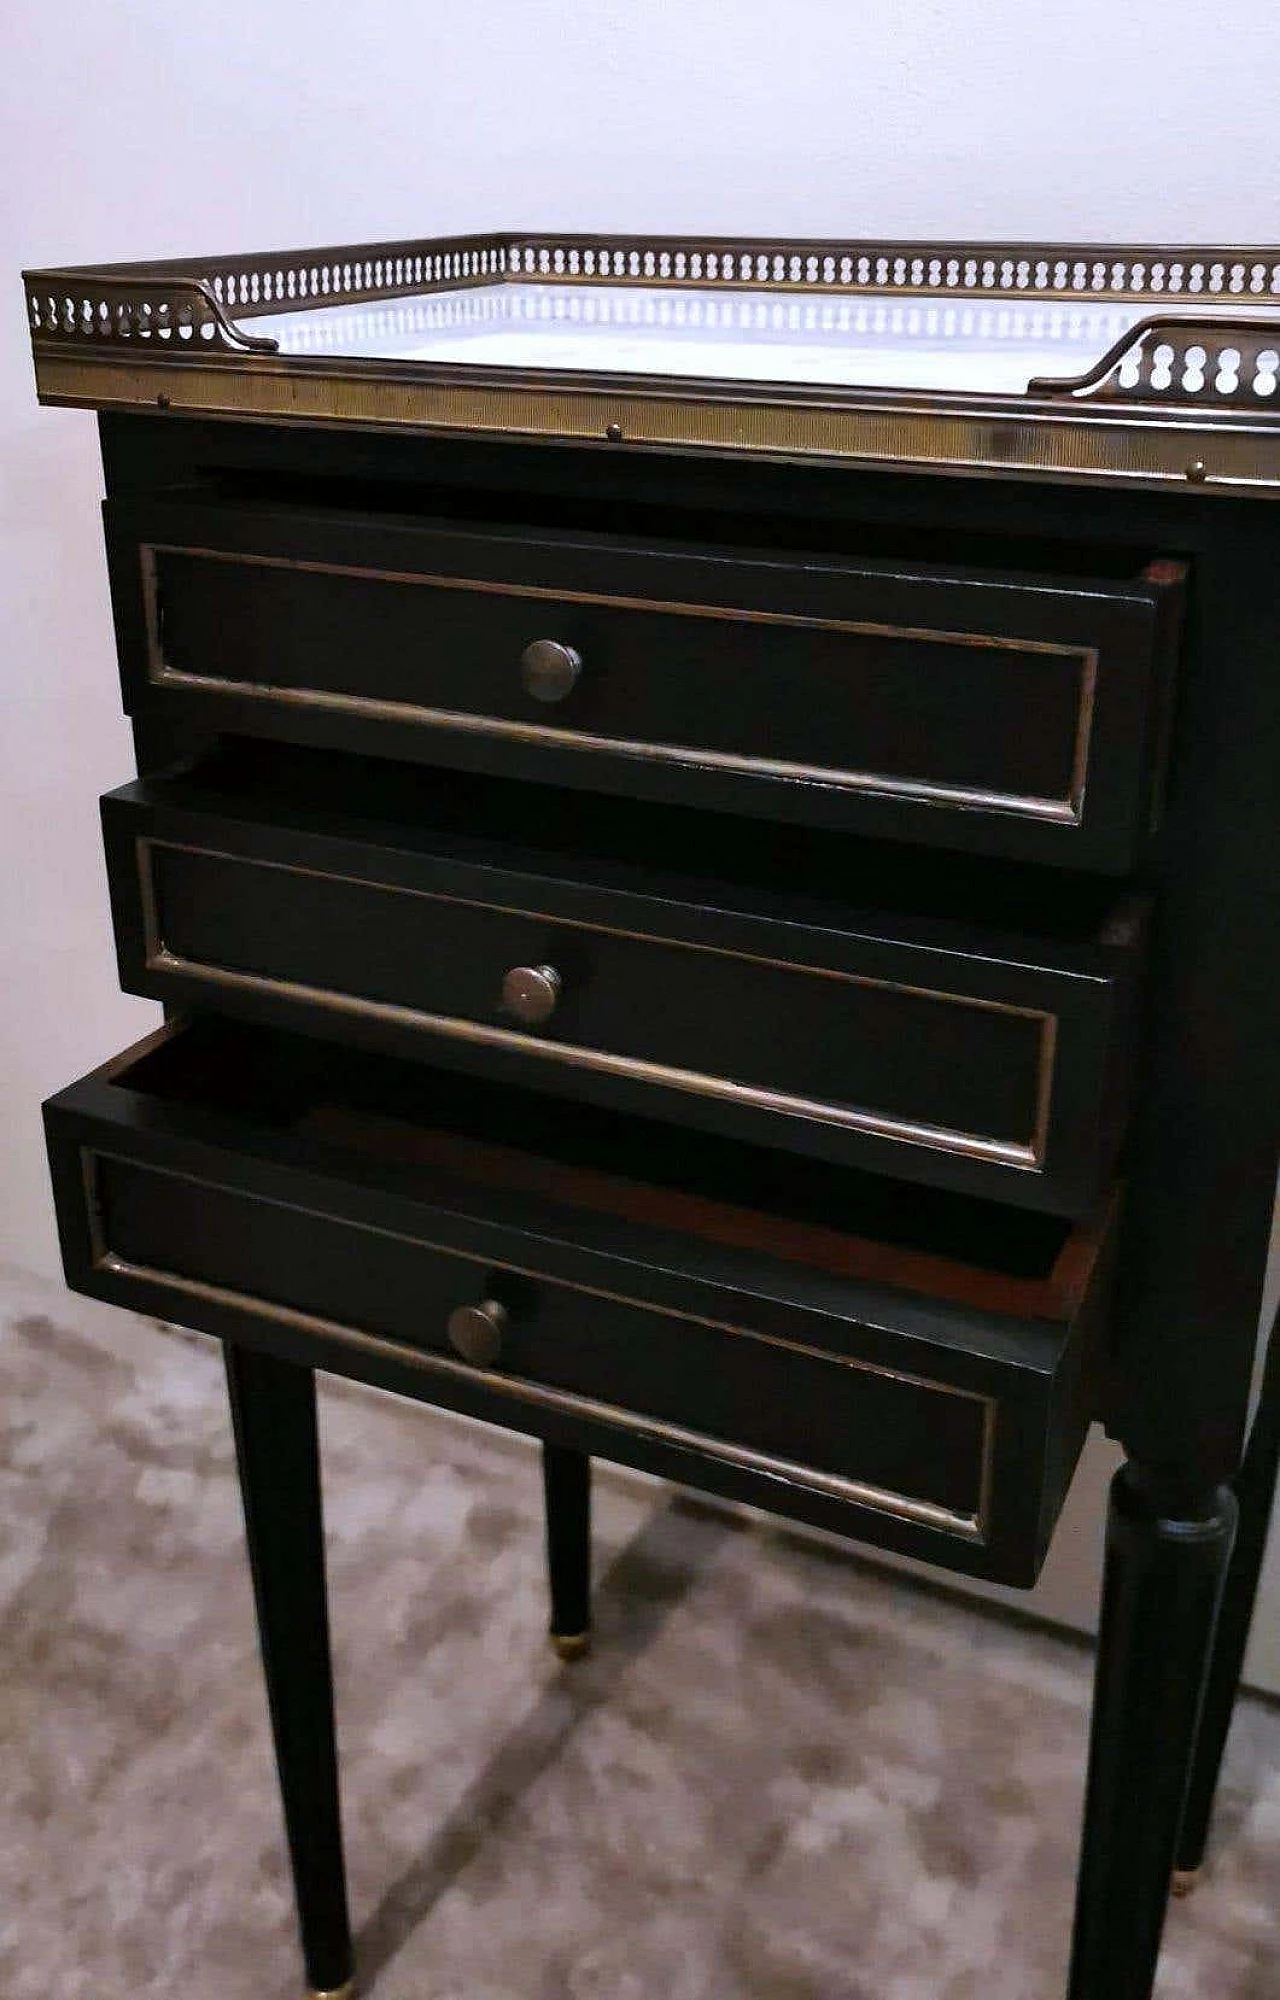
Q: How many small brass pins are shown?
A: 3